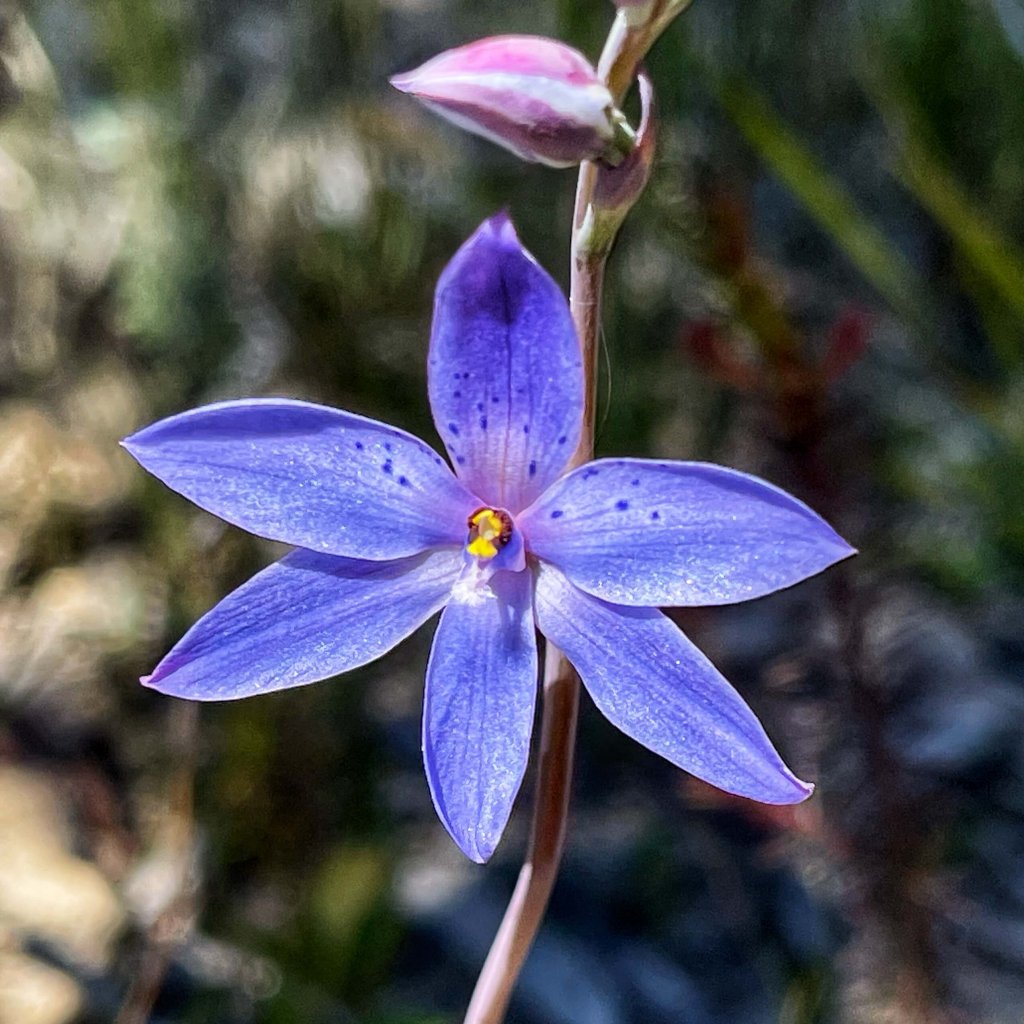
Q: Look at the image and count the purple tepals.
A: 6